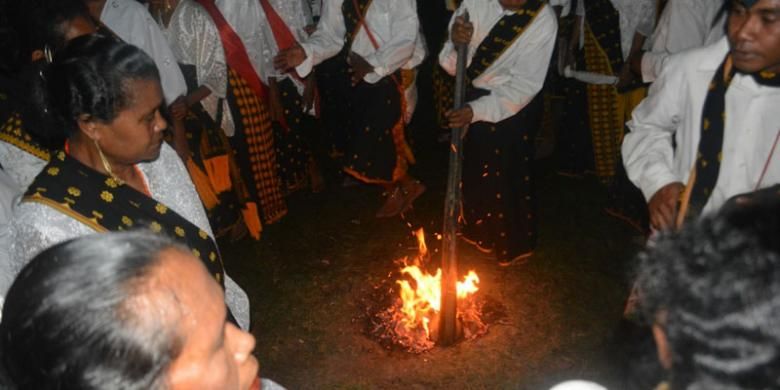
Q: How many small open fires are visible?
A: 1